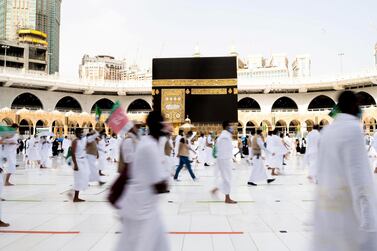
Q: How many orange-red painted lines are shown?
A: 2